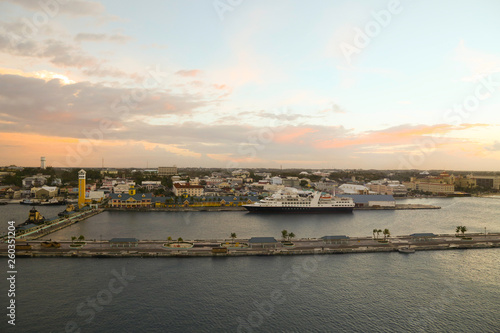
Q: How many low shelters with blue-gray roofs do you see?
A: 4